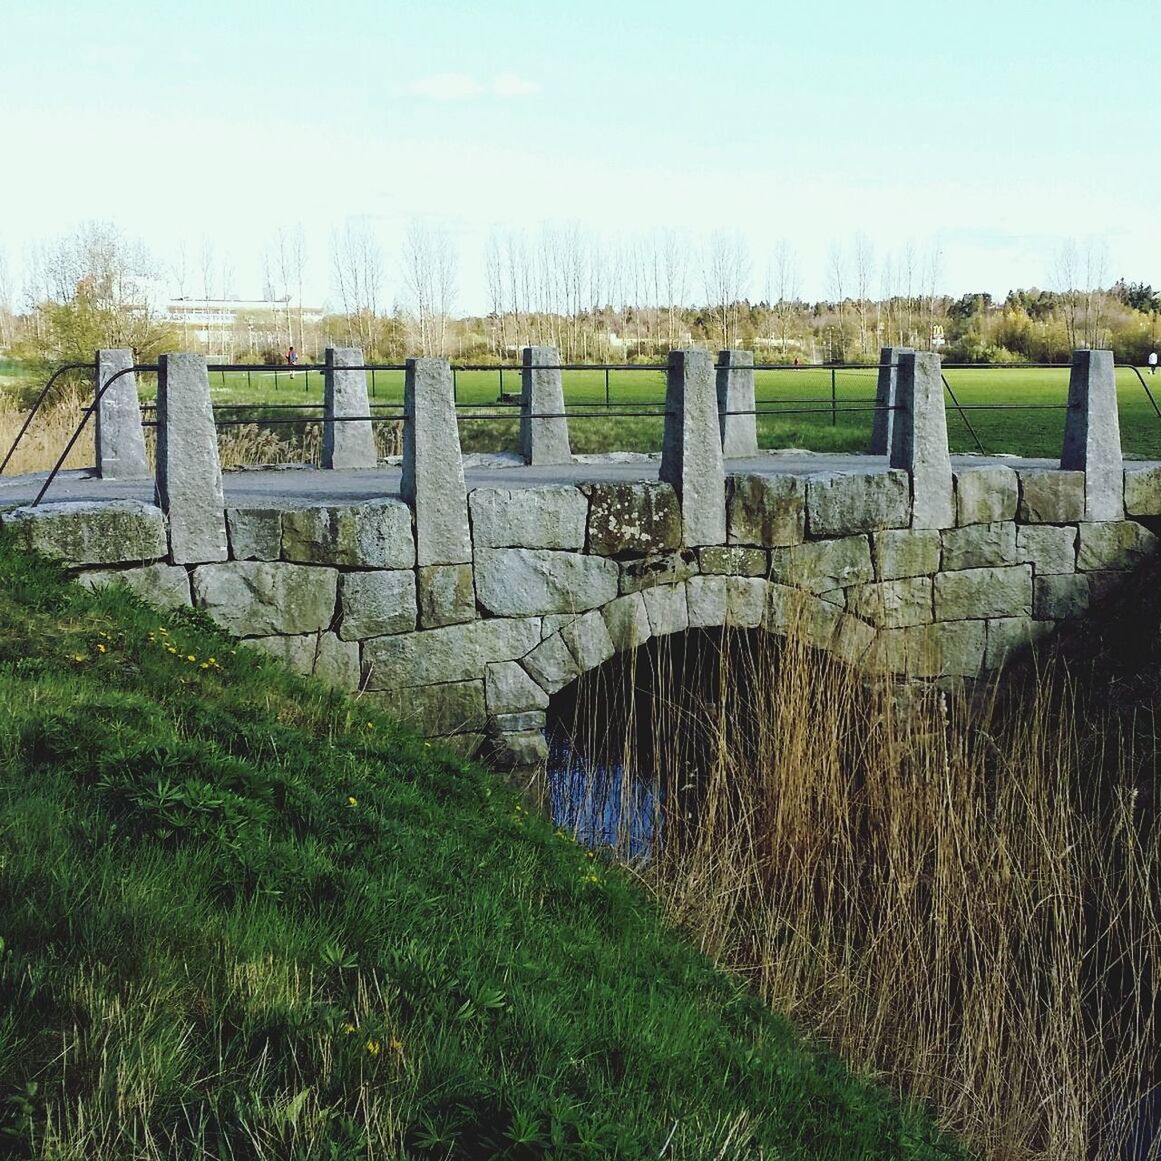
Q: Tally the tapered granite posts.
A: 10